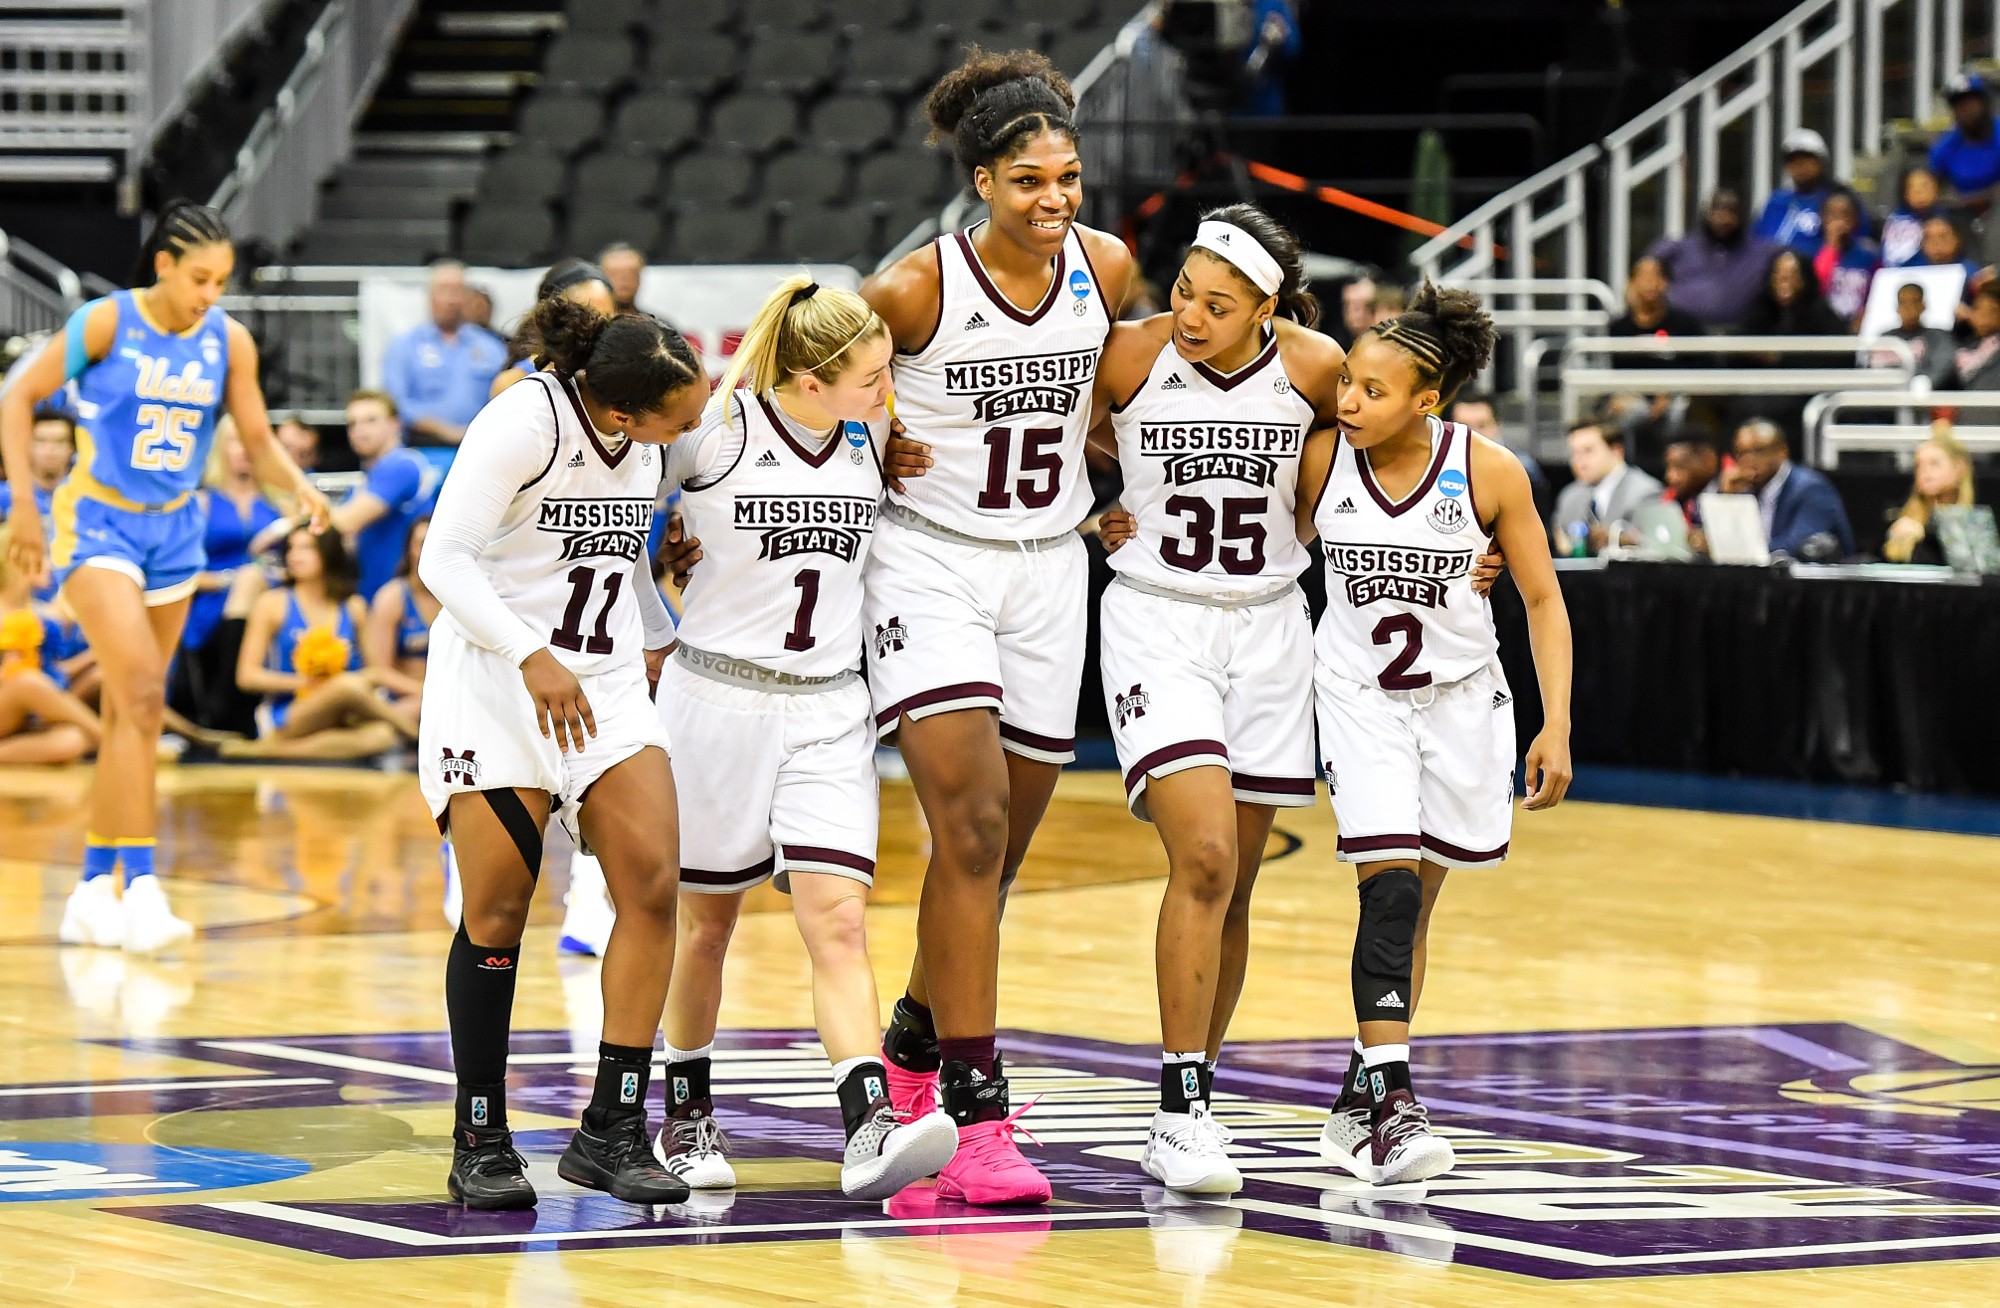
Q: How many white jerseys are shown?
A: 5